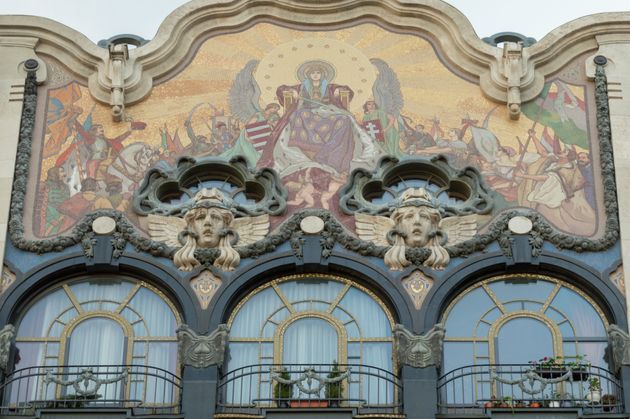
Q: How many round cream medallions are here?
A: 3